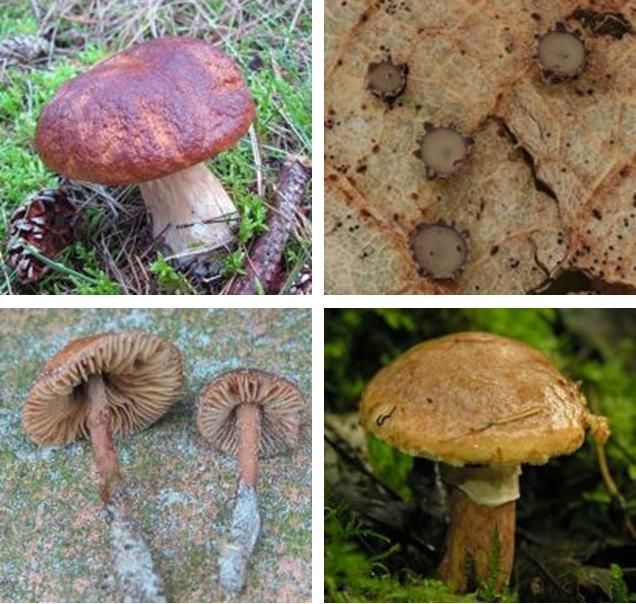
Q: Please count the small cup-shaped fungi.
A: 4